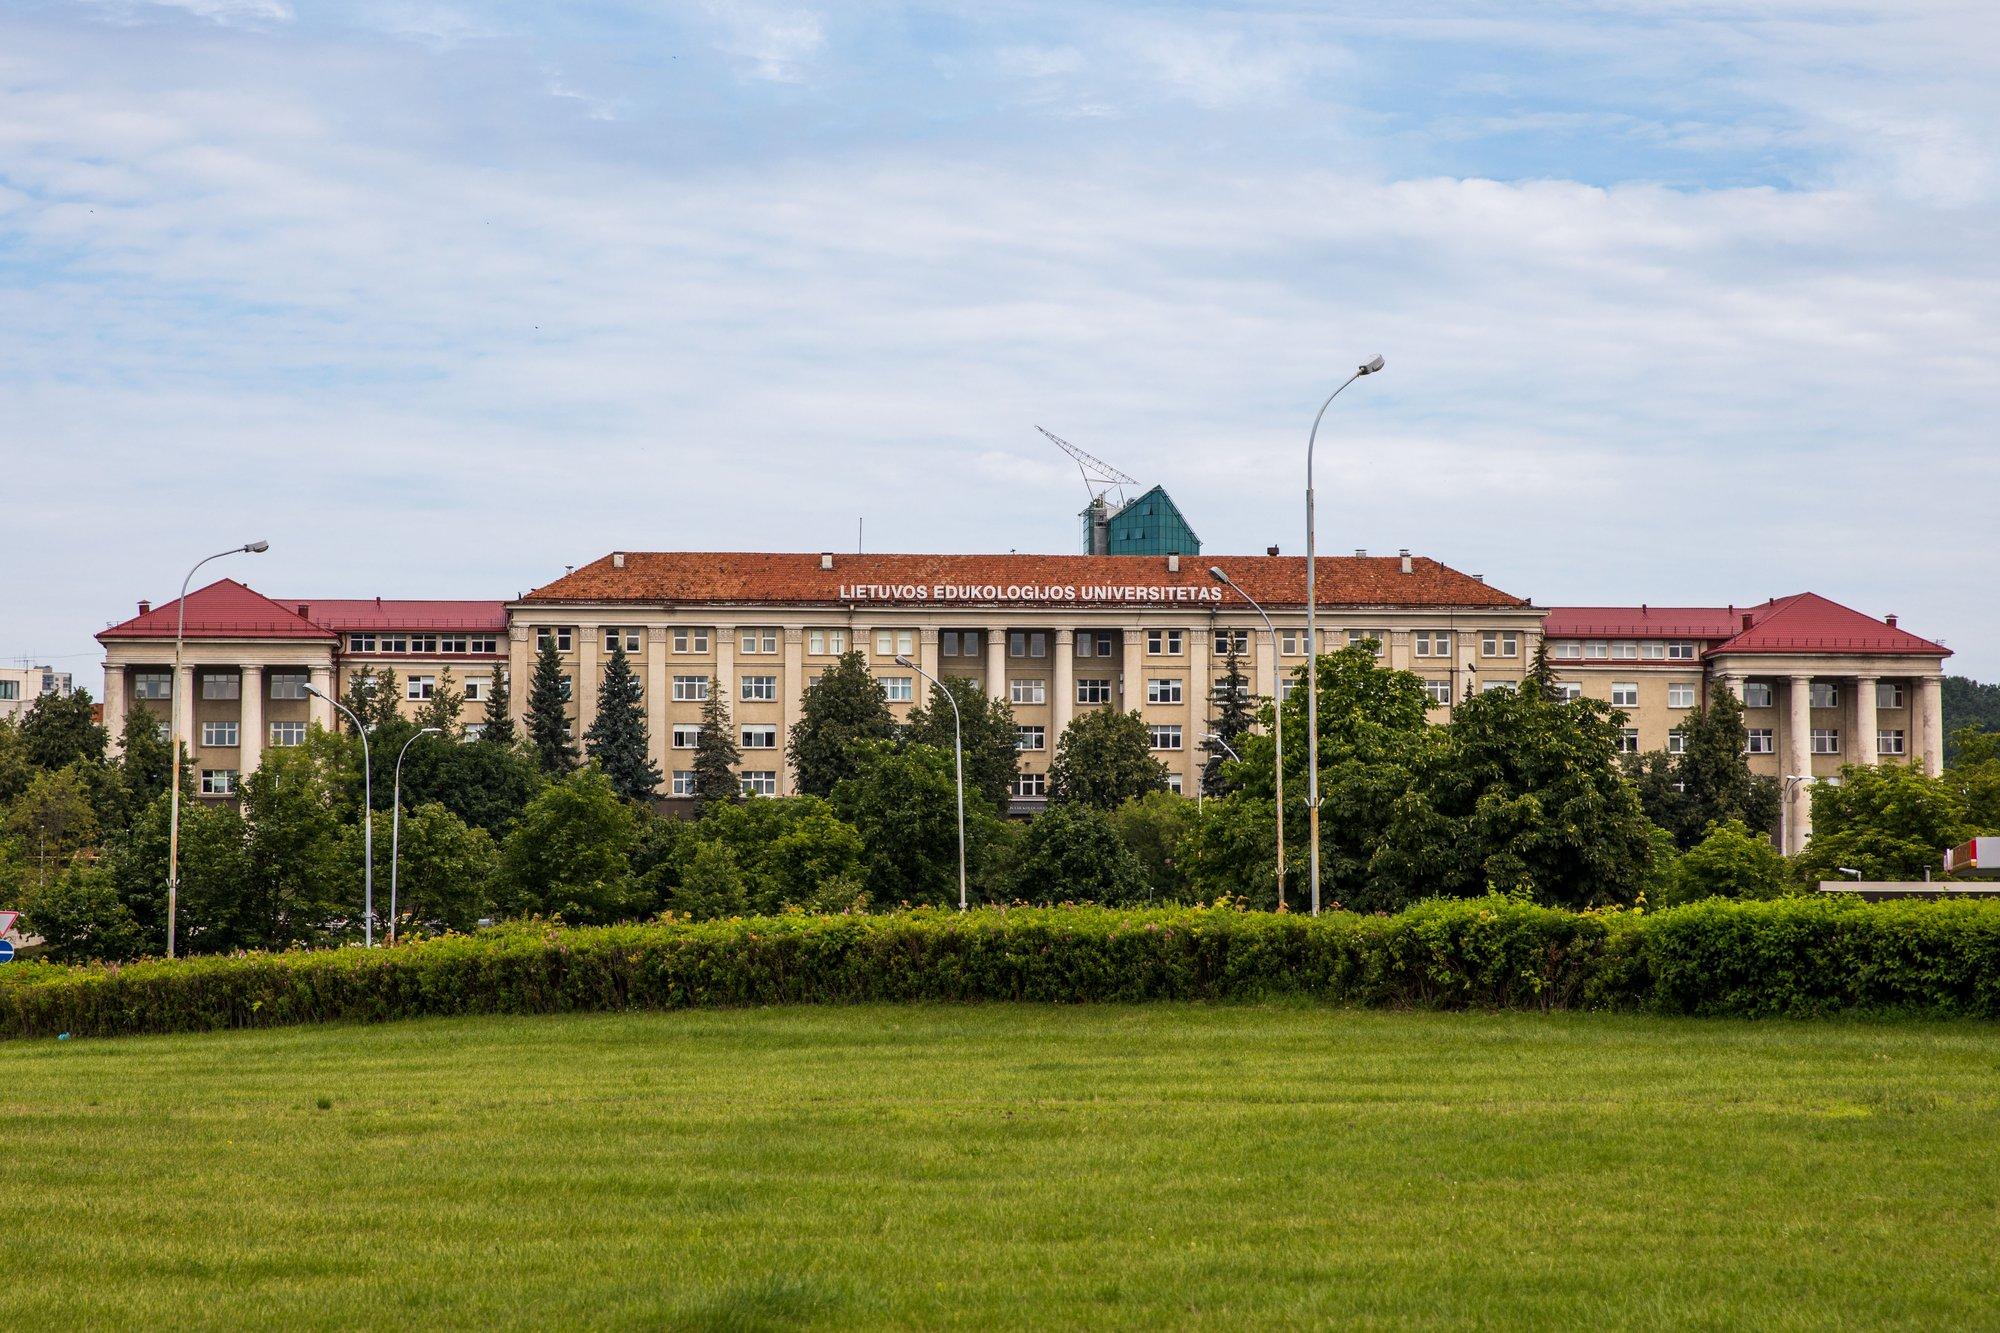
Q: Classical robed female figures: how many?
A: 0